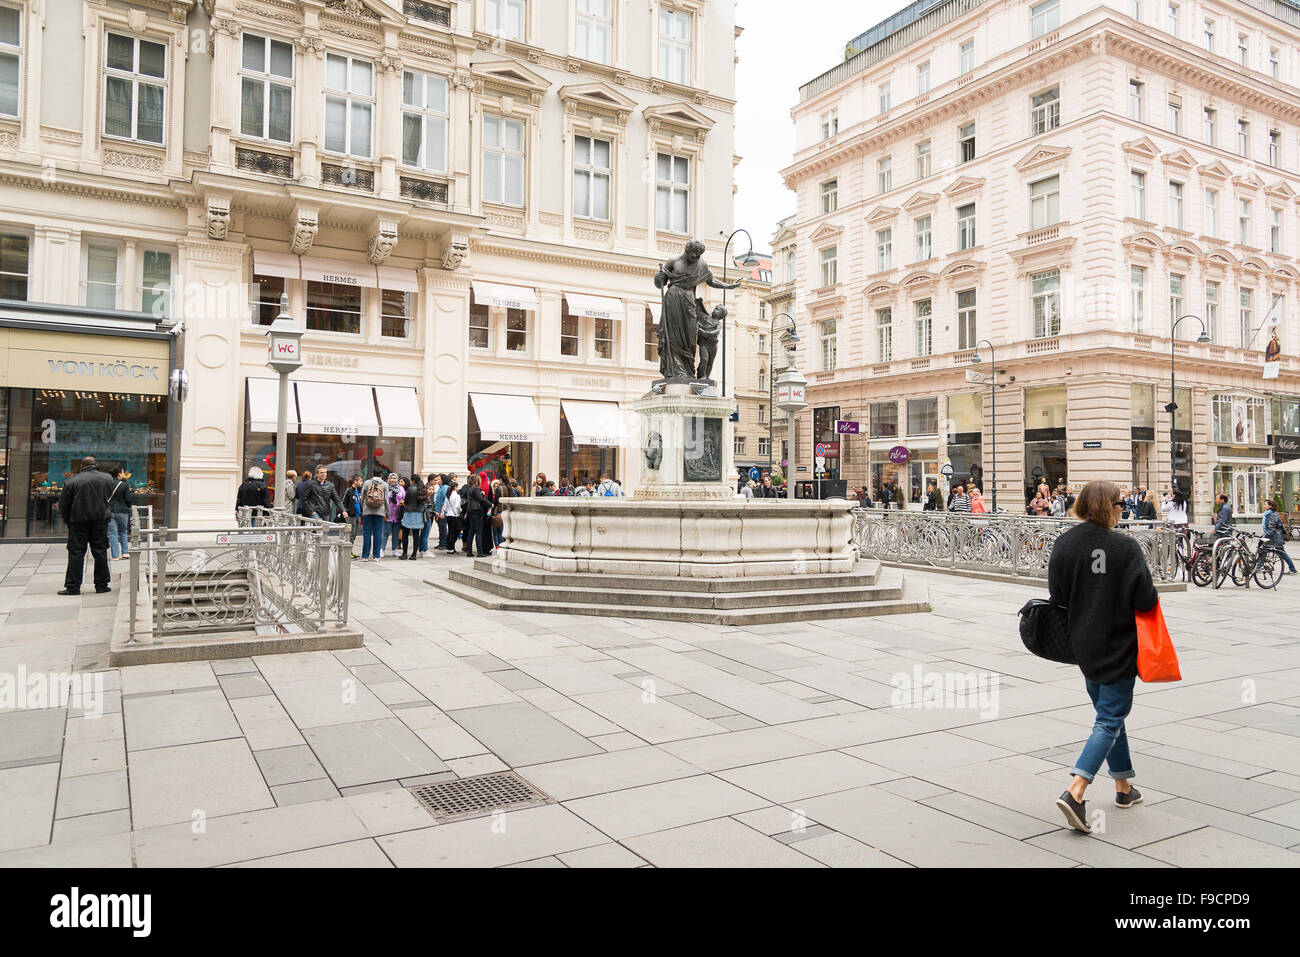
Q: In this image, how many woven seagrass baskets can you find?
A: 0